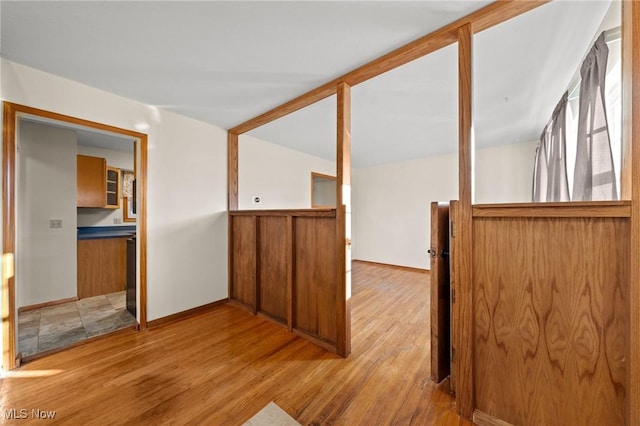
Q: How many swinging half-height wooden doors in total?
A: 1